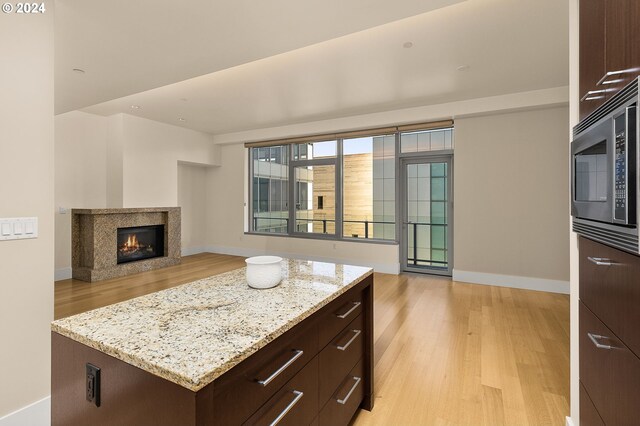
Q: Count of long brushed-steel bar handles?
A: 9